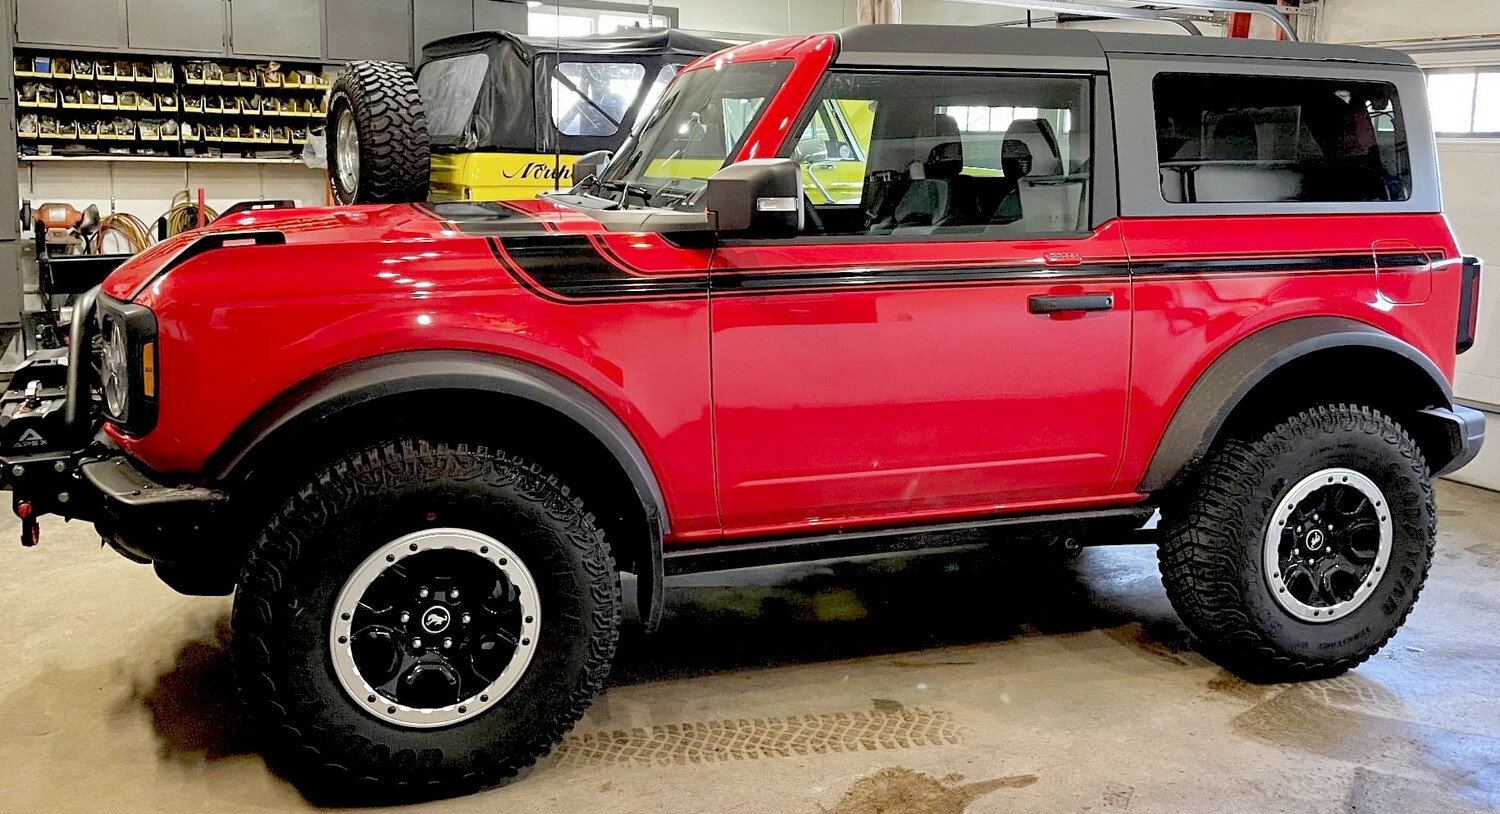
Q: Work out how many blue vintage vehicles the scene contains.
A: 0